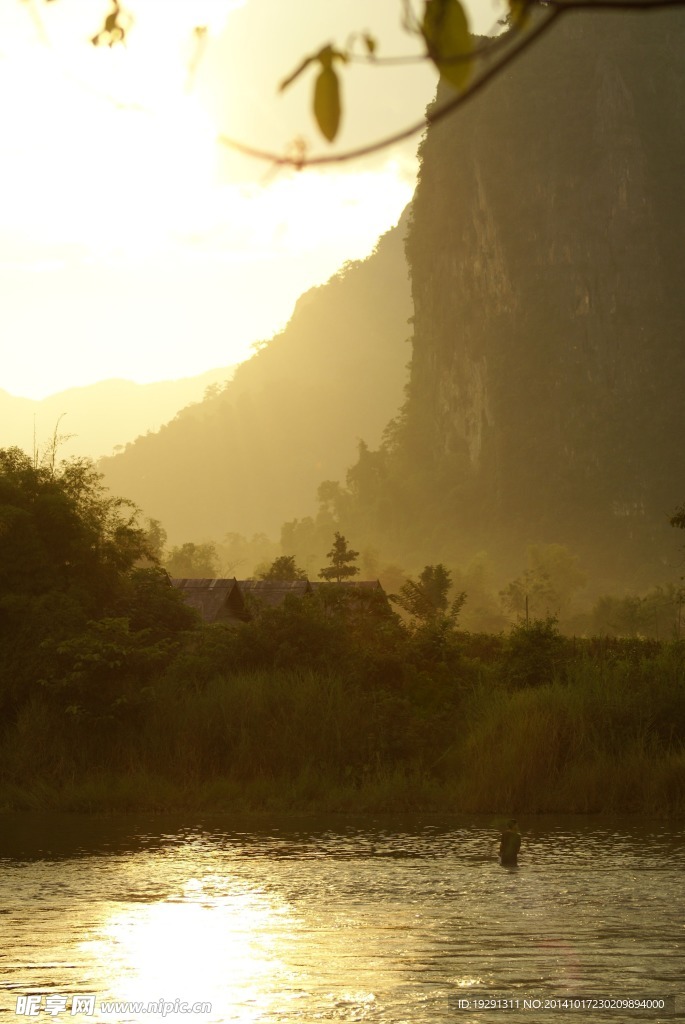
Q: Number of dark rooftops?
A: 3